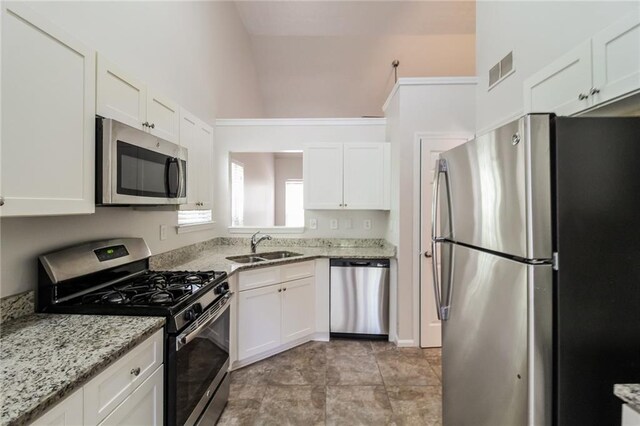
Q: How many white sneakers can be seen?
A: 0